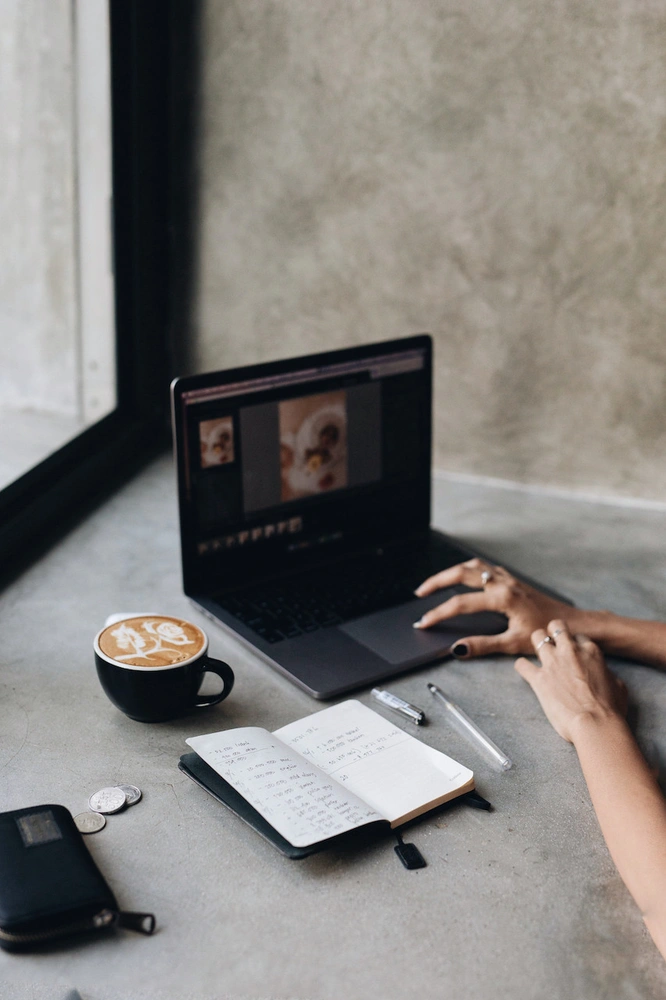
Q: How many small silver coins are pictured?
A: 3